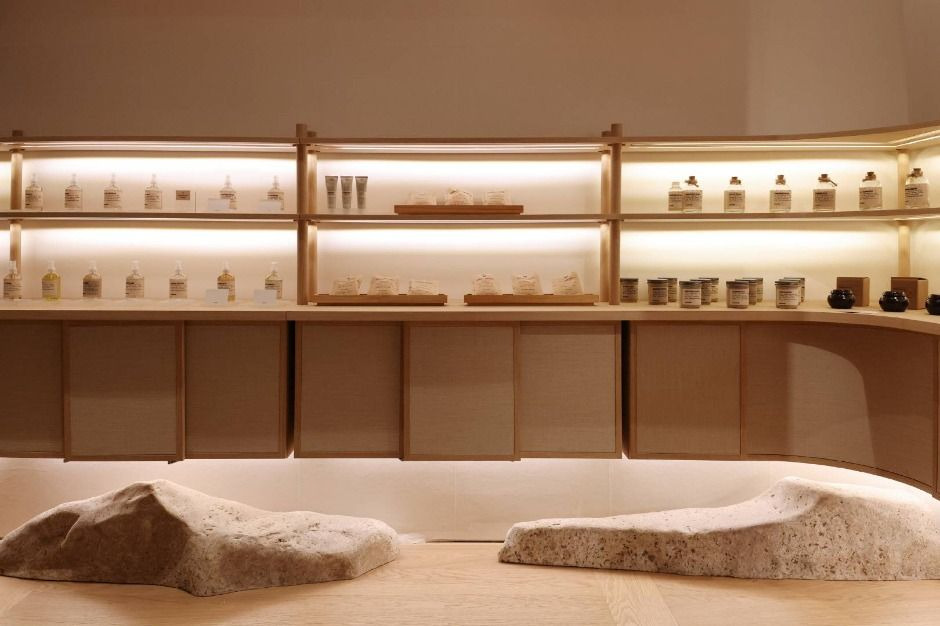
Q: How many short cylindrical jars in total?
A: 12